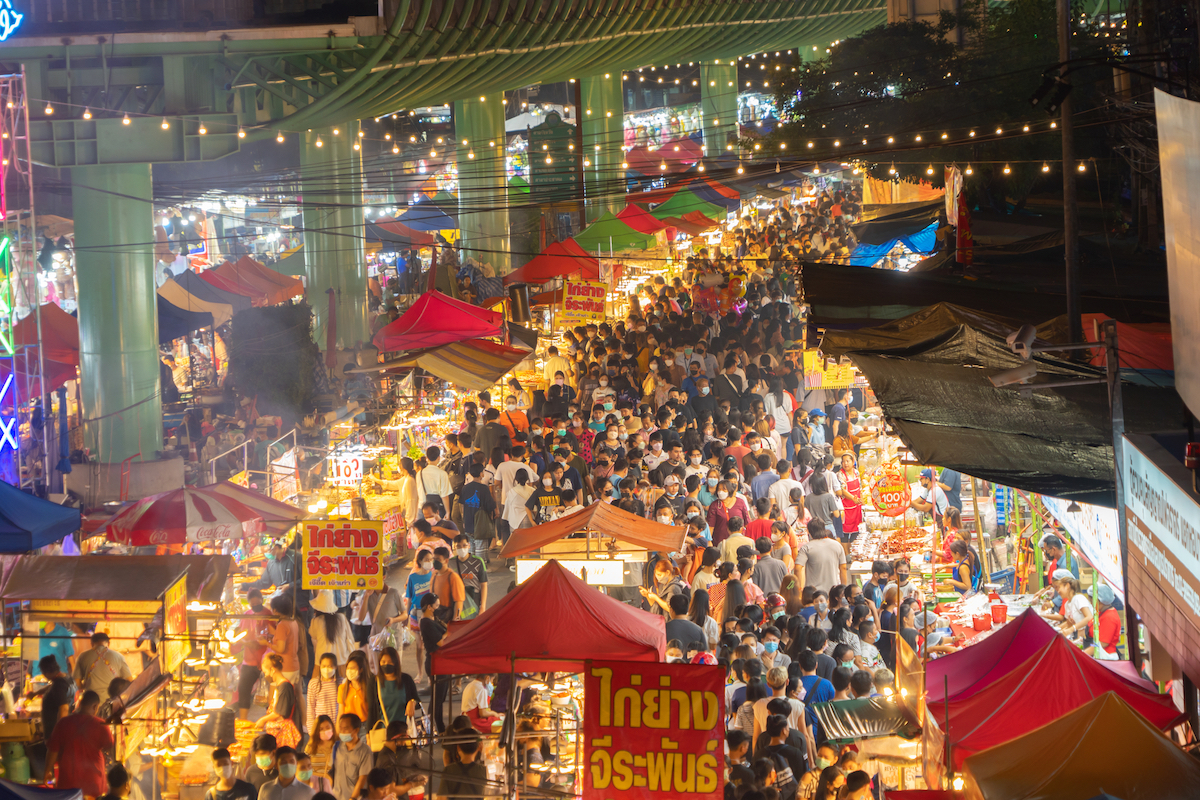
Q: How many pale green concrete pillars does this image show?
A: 5